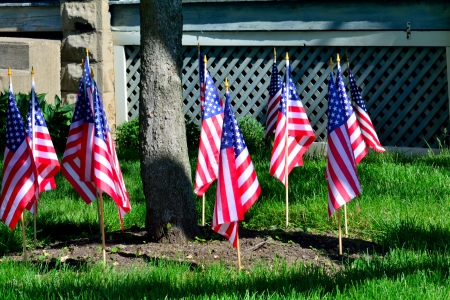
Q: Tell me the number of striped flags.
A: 13